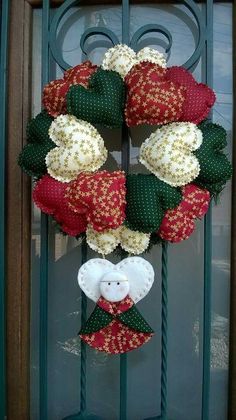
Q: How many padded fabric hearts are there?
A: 14